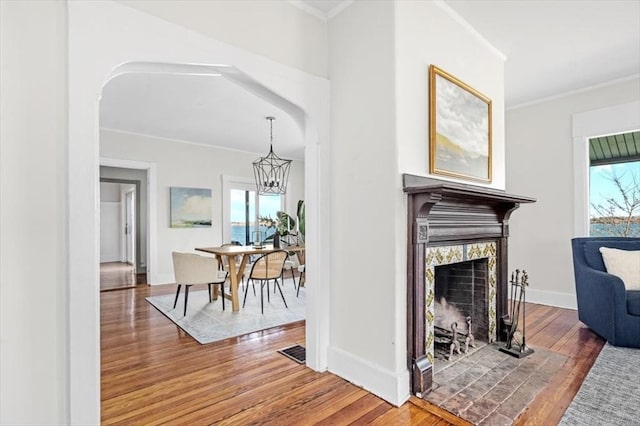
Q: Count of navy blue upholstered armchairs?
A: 1